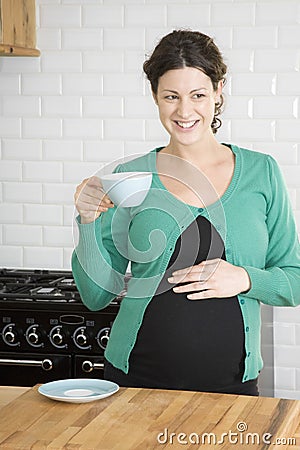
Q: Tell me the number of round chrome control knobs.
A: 5